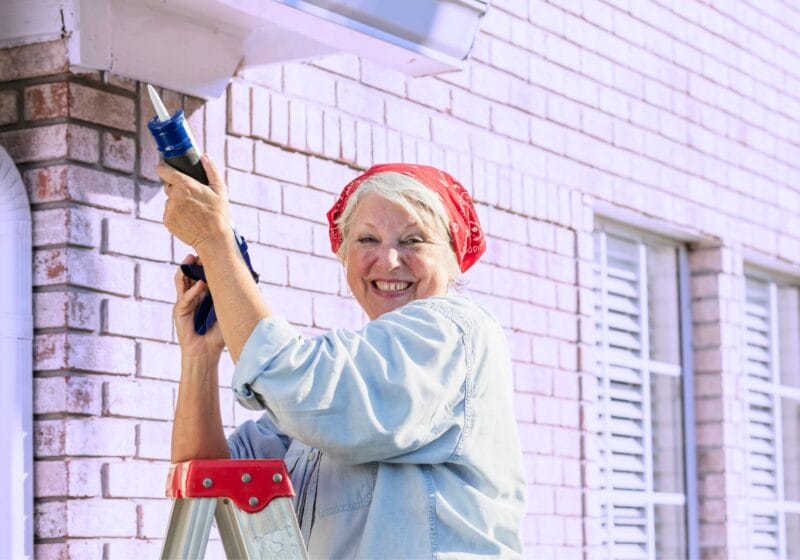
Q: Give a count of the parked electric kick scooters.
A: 0